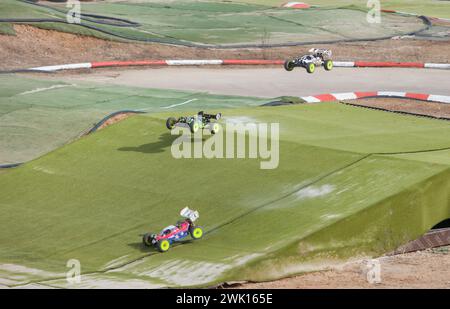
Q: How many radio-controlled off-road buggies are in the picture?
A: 3